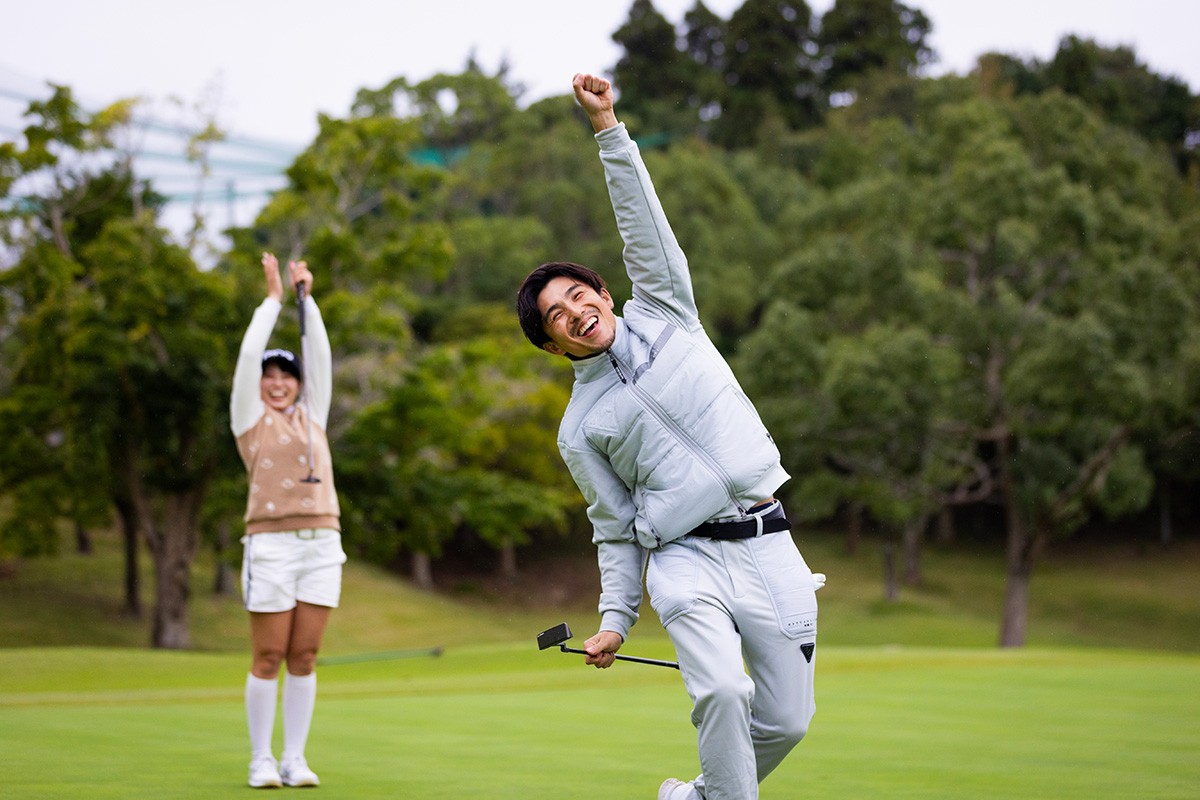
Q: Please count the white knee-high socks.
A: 2